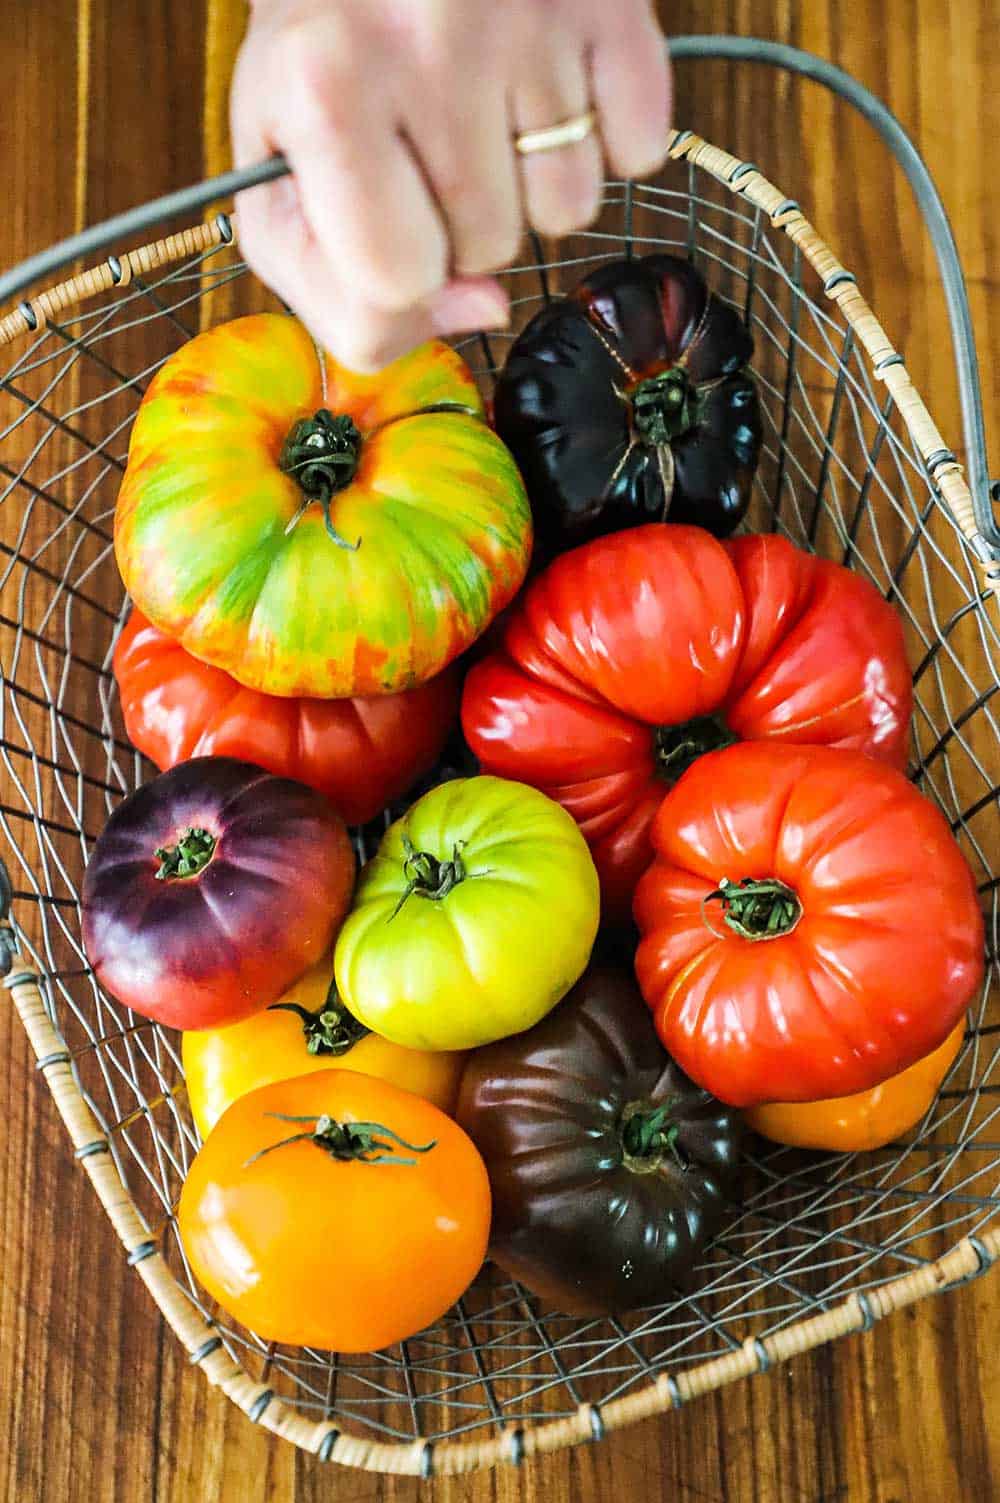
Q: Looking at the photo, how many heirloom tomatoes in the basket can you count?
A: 11